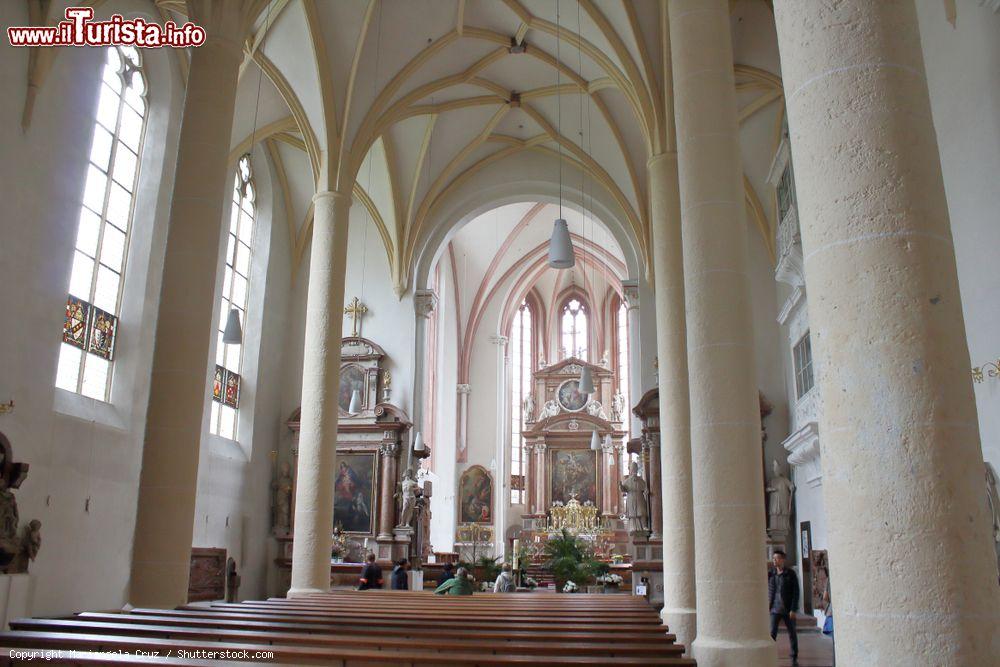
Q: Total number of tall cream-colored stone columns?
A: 5